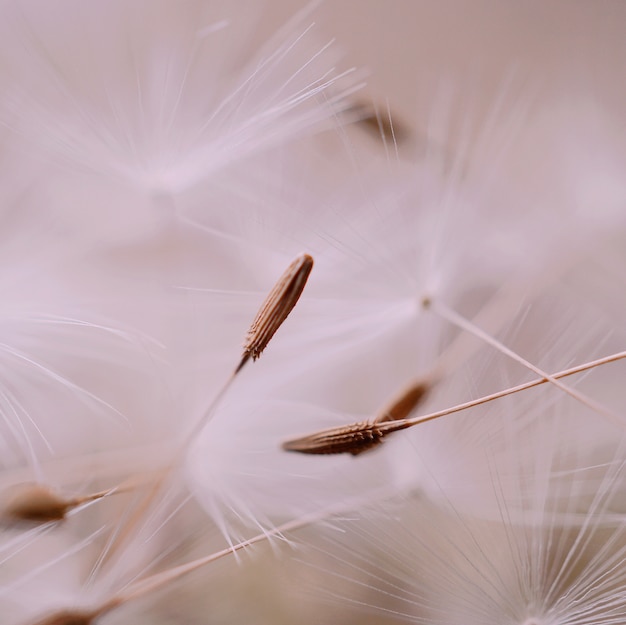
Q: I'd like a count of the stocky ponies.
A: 0